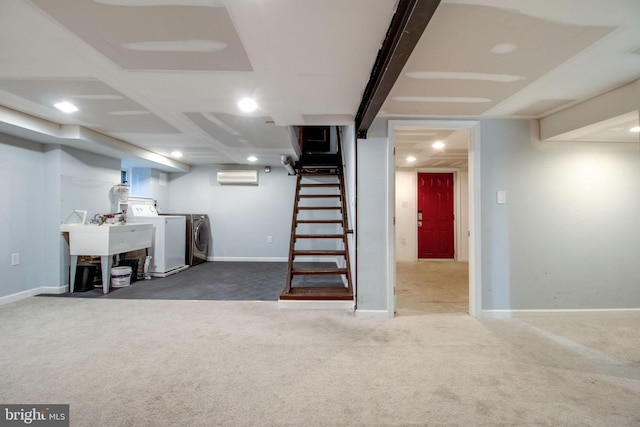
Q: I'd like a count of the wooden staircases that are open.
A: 1